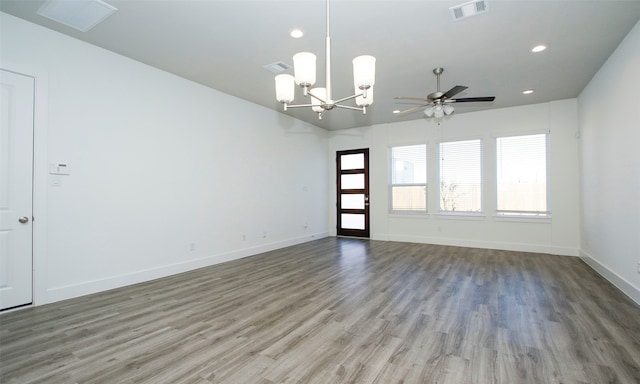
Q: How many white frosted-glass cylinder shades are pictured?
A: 5